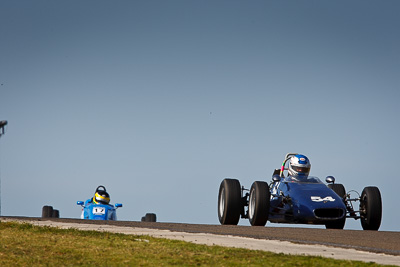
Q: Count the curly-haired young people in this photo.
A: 0